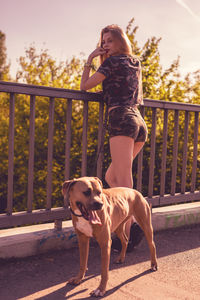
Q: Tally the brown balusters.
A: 12